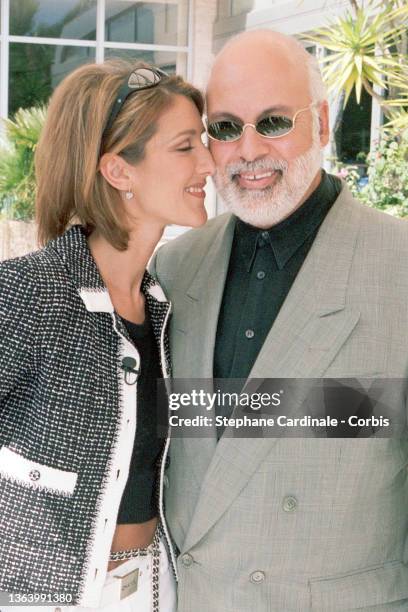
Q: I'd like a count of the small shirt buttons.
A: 3